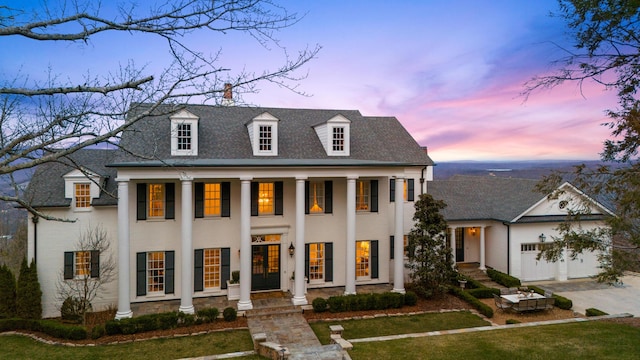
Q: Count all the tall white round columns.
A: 6